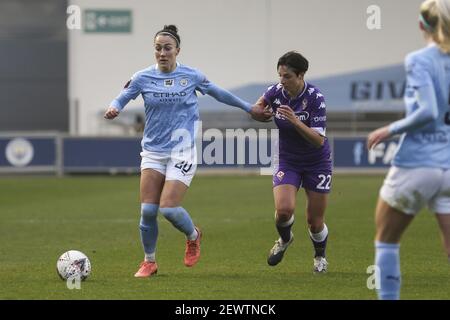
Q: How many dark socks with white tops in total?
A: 2